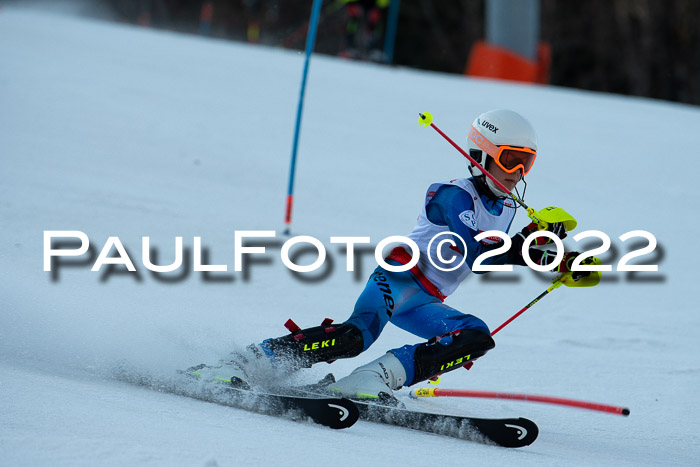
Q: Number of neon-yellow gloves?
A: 2